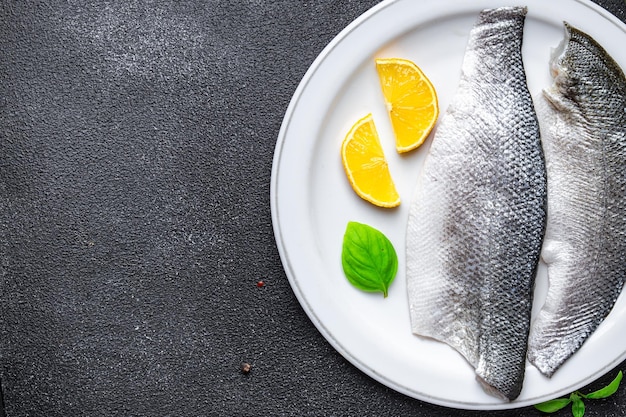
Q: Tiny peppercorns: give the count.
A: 2